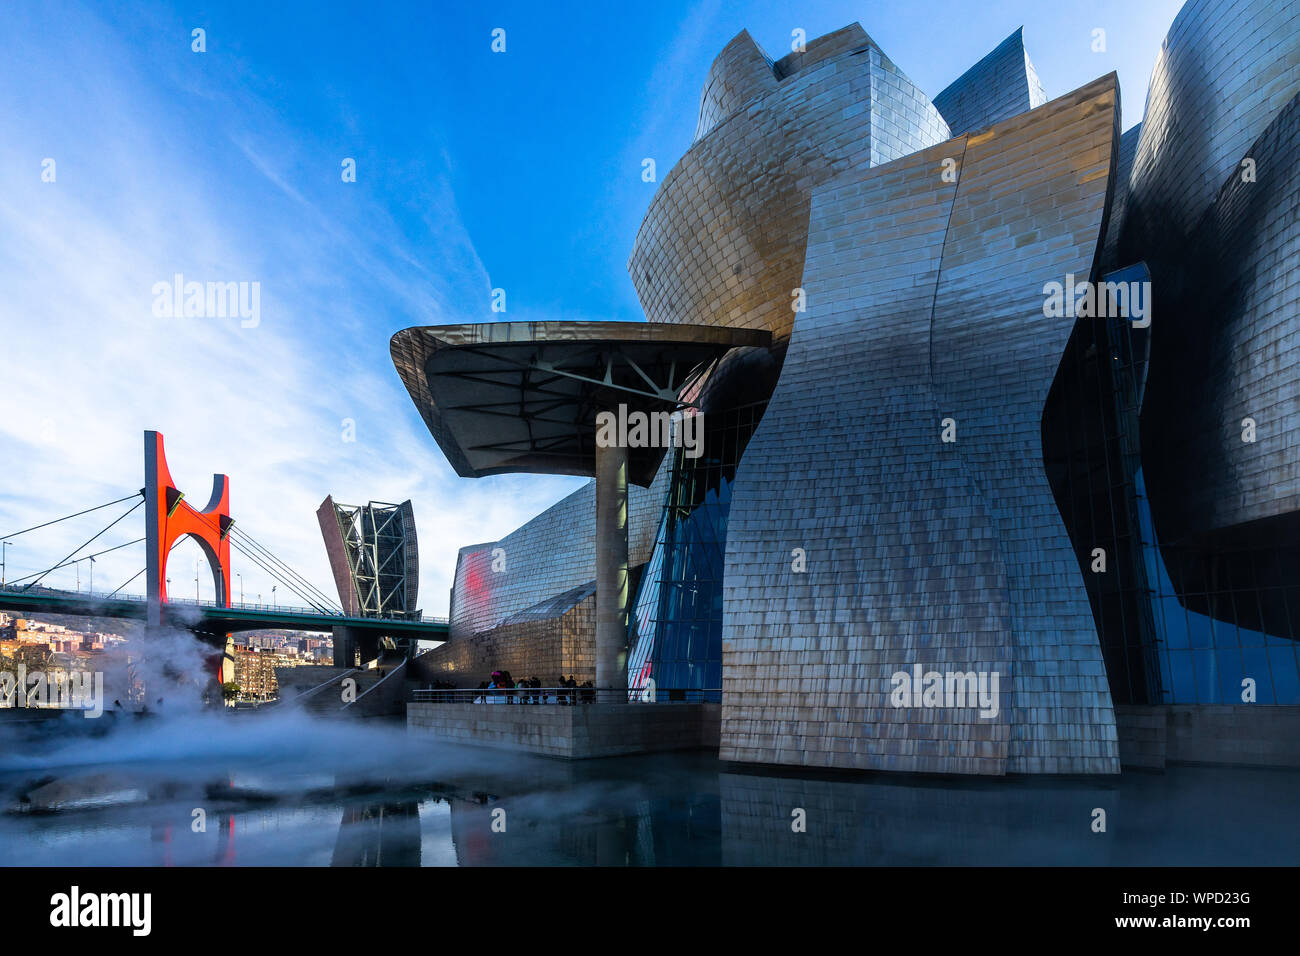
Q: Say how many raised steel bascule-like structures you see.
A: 1